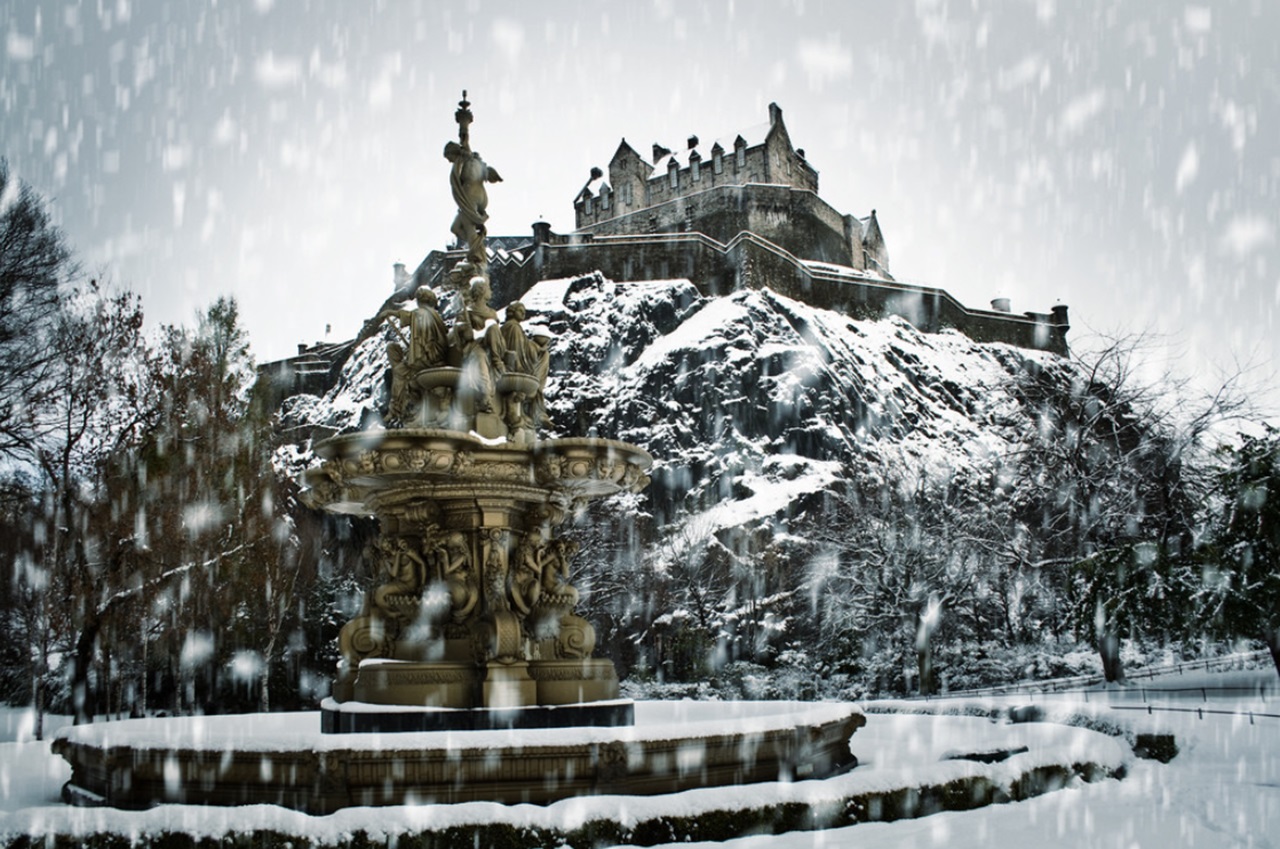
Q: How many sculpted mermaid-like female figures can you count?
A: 4